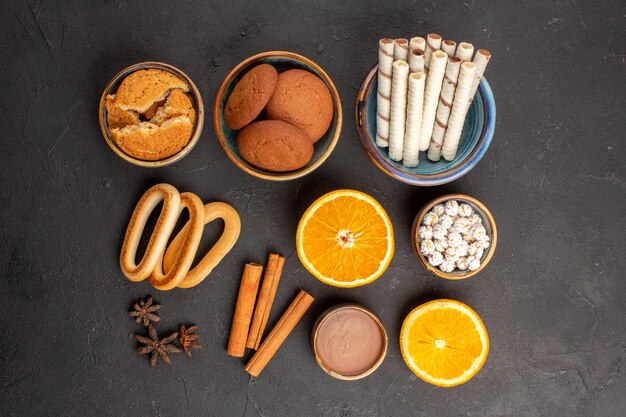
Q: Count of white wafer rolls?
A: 13